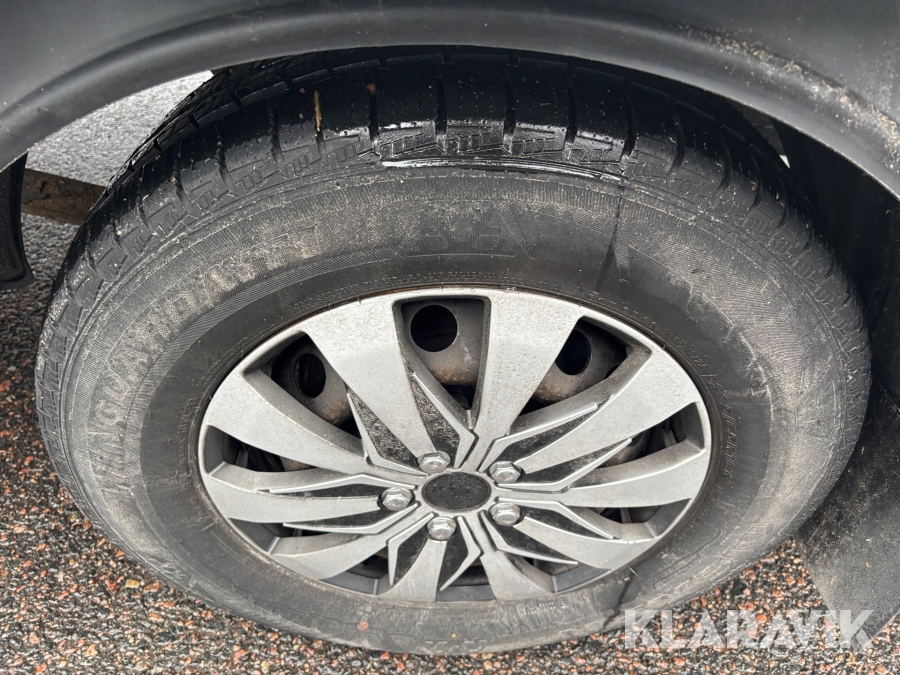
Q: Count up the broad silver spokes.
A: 10